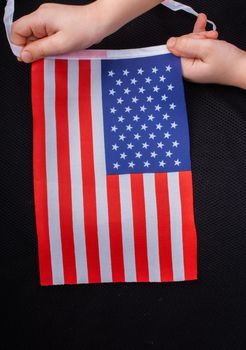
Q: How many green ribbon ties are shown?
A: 0